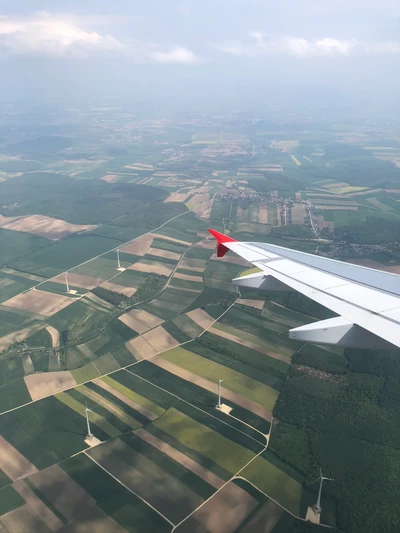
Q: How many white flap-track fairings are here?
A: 2